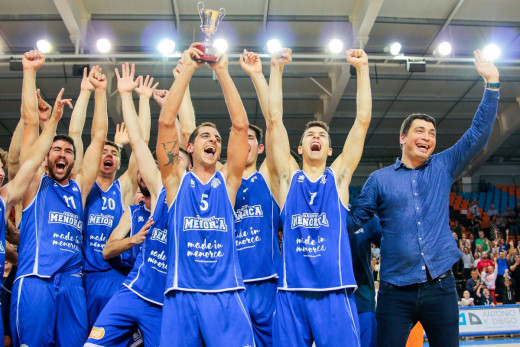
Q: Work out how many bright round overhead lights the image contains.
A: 9